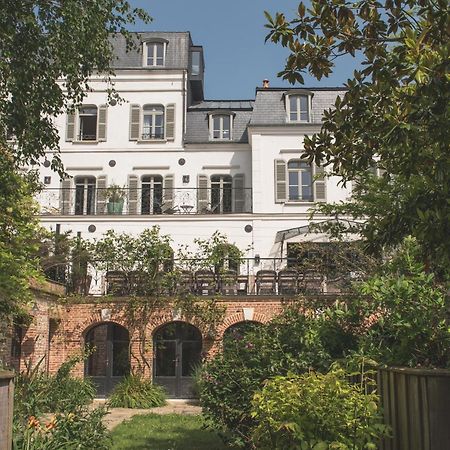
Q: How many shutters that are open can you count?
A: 12